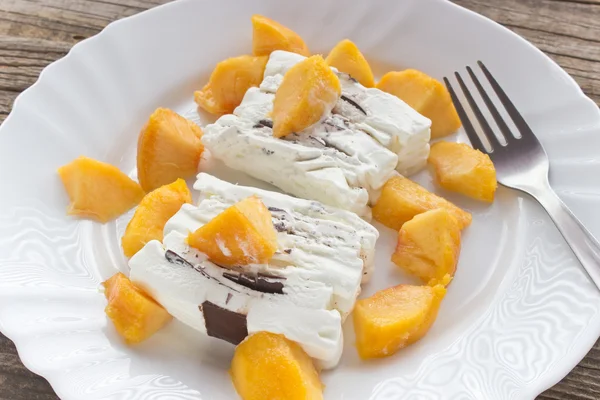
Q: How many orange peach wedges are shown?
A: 15